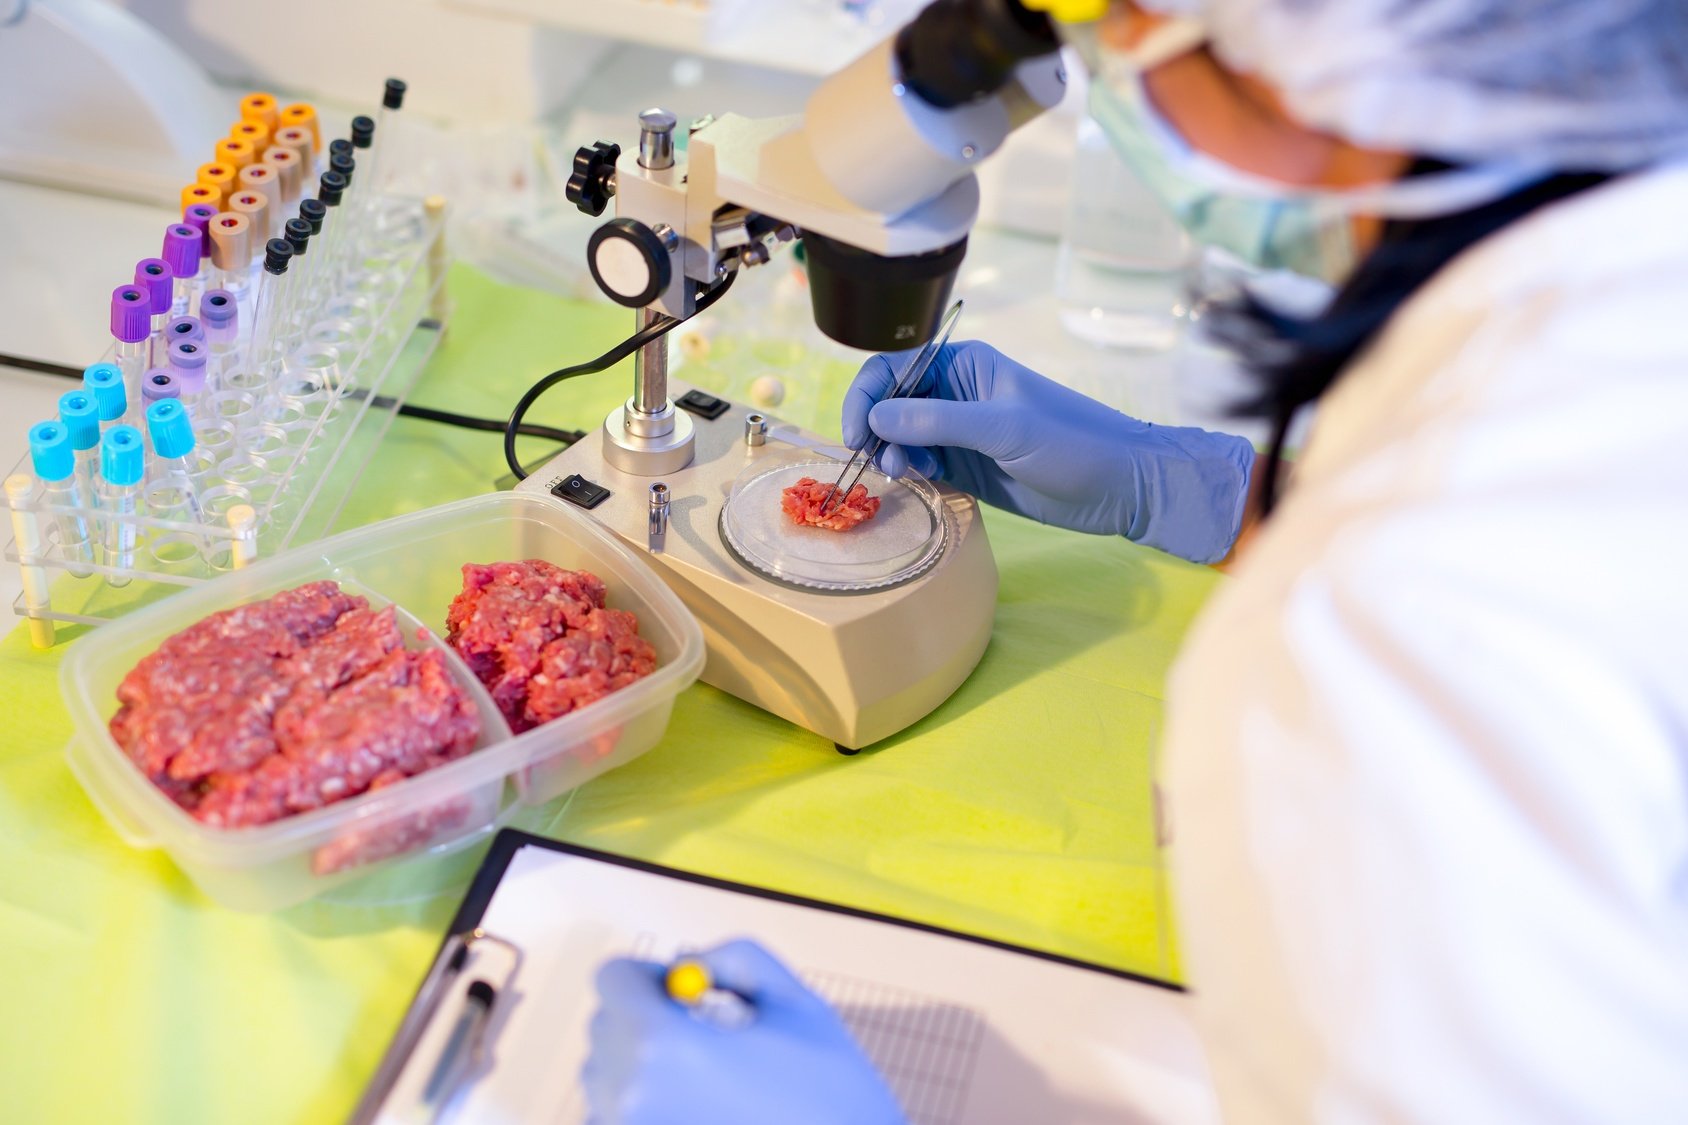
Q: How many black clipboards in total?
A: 1